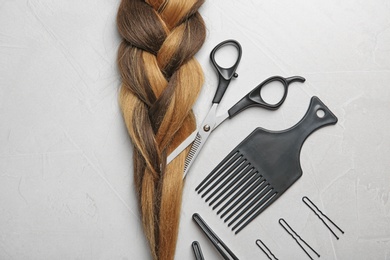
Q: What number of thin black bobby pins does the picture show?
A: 3